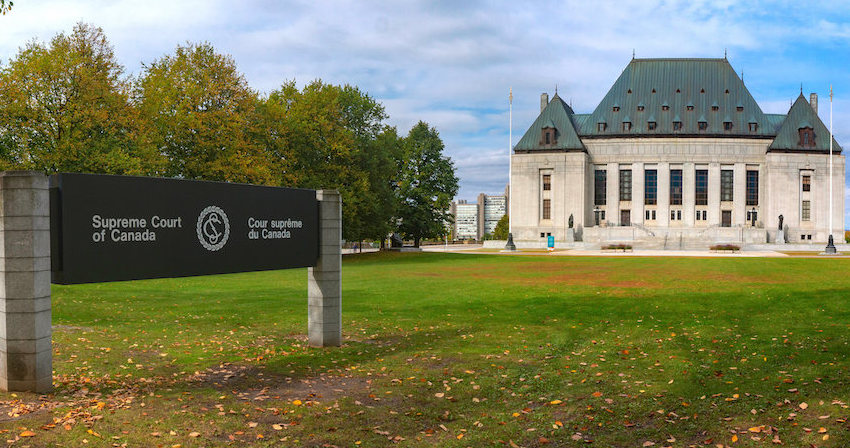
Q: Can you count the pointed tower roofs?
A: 2